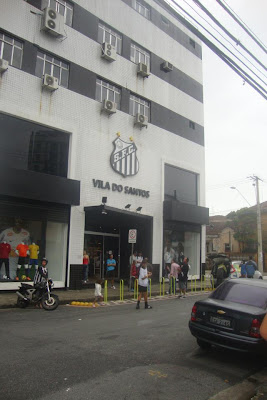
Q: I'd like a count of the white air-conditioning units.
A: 8